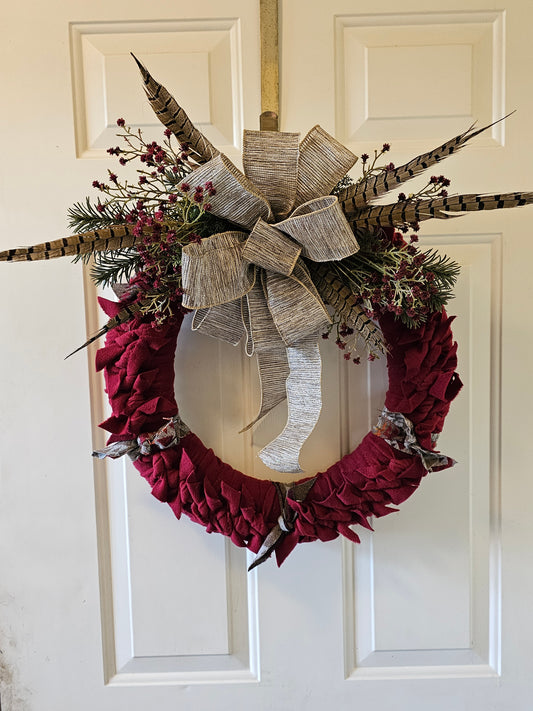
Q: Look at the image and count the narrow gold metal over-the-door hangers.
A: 1